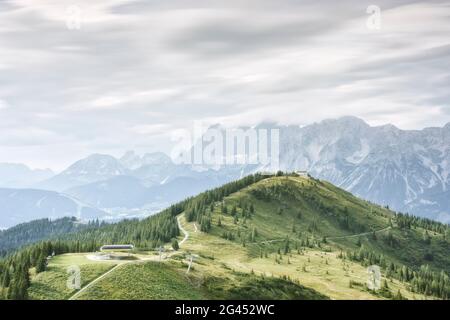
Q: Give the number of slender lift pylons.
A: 2